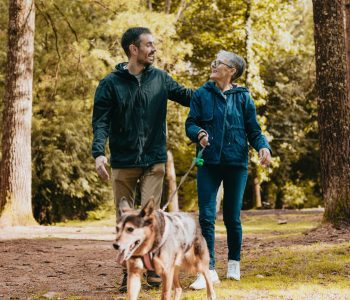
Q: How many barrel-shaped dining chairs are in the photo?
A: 0